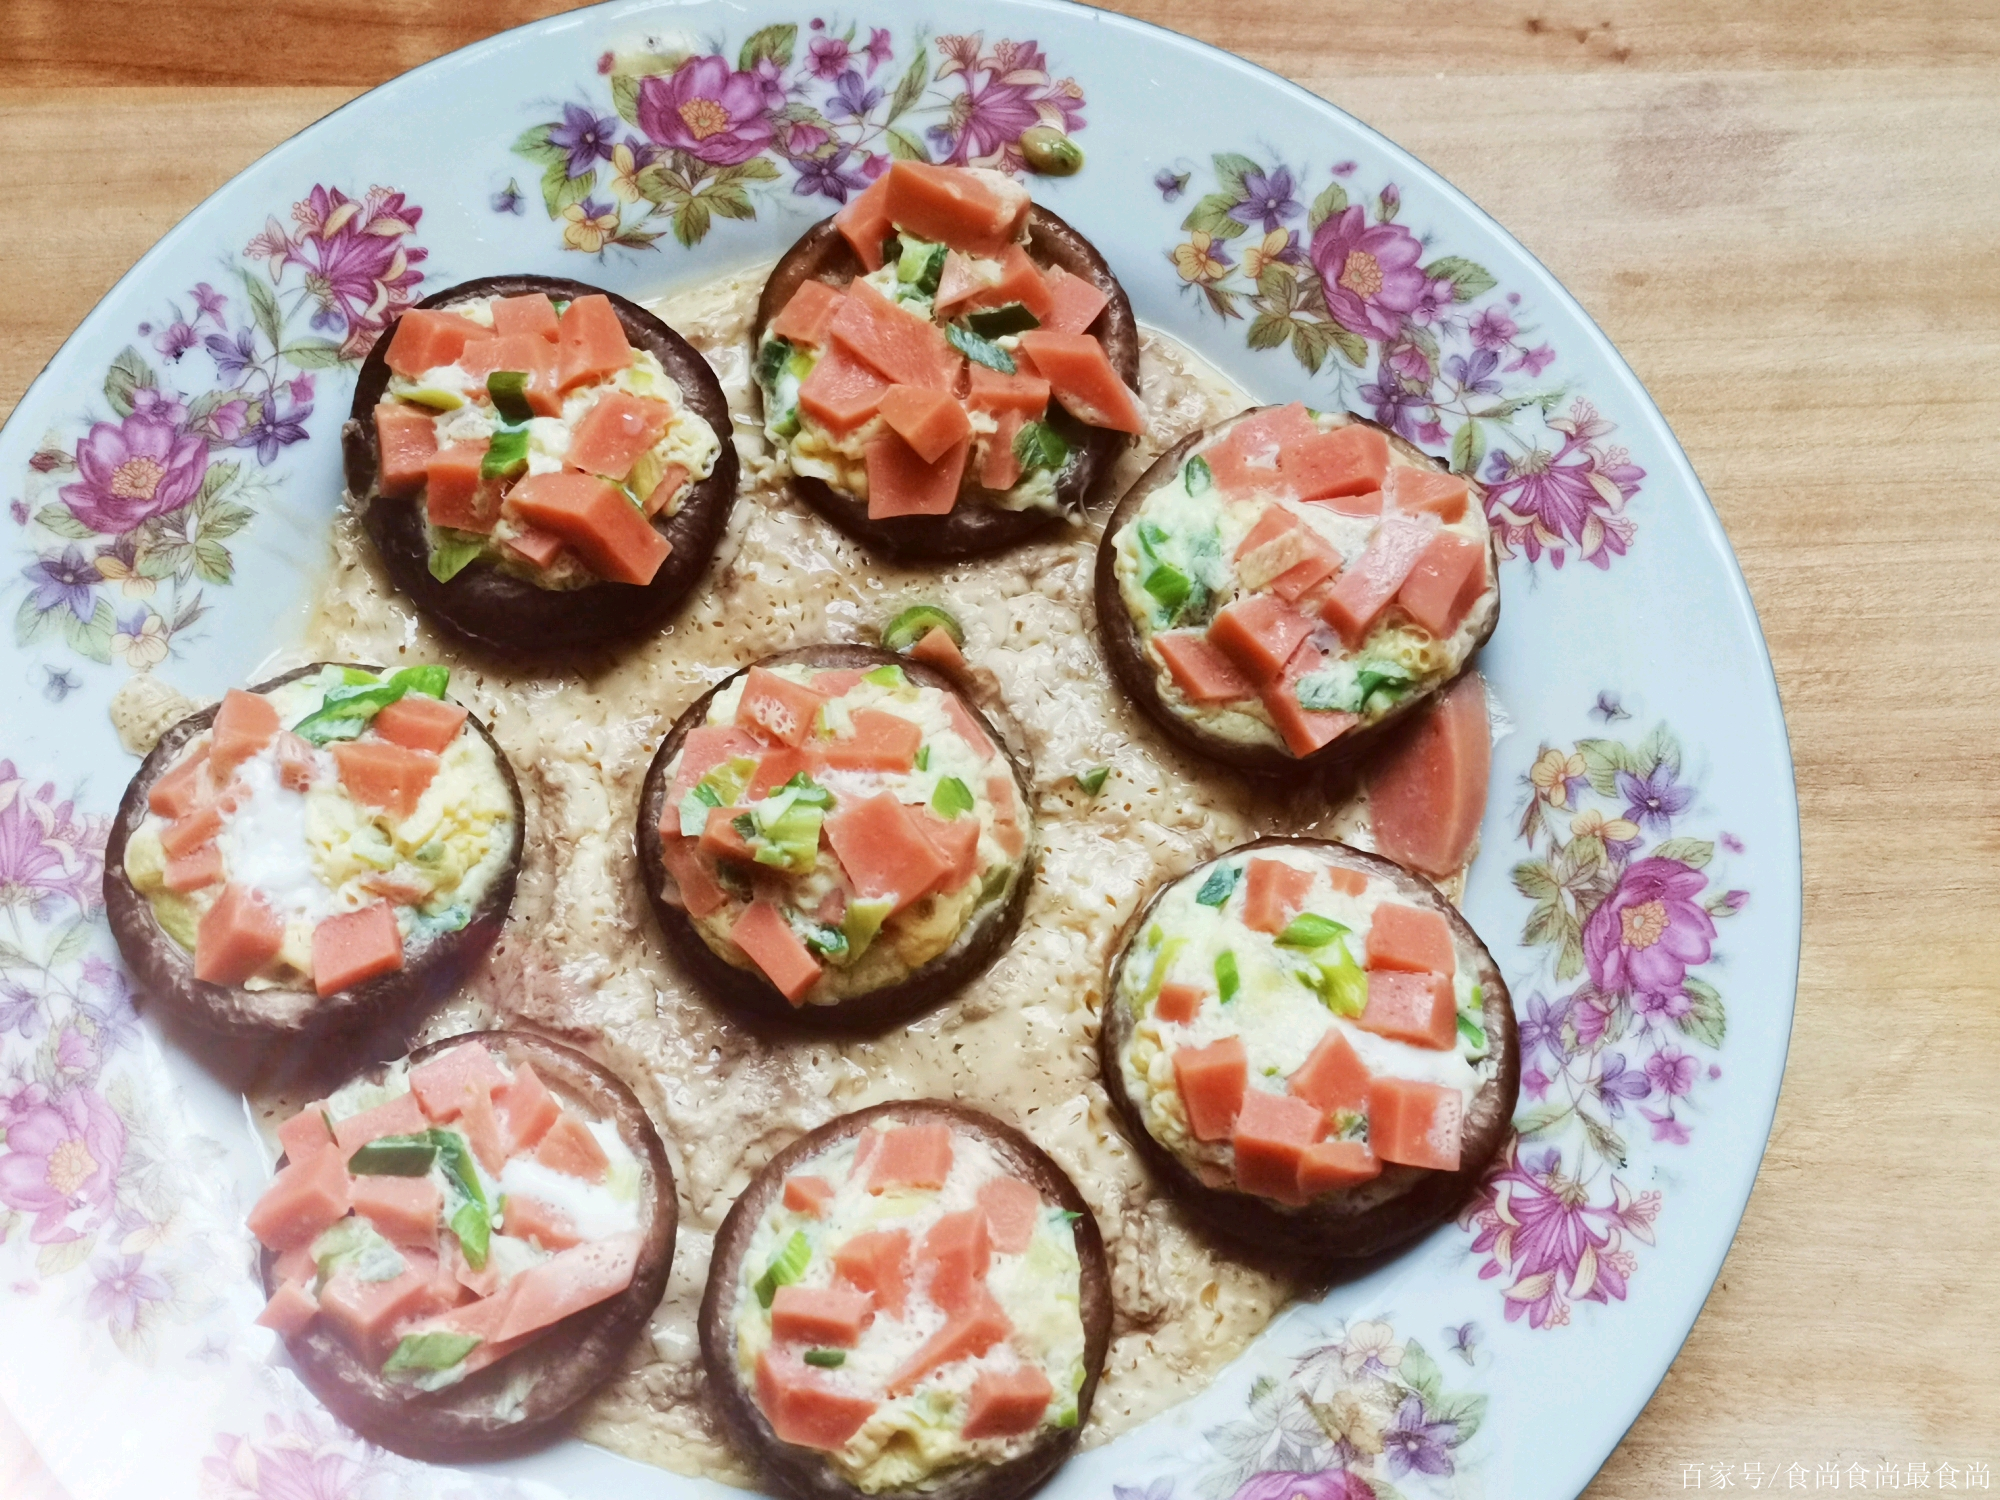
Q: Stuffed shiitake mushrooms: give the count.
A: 8